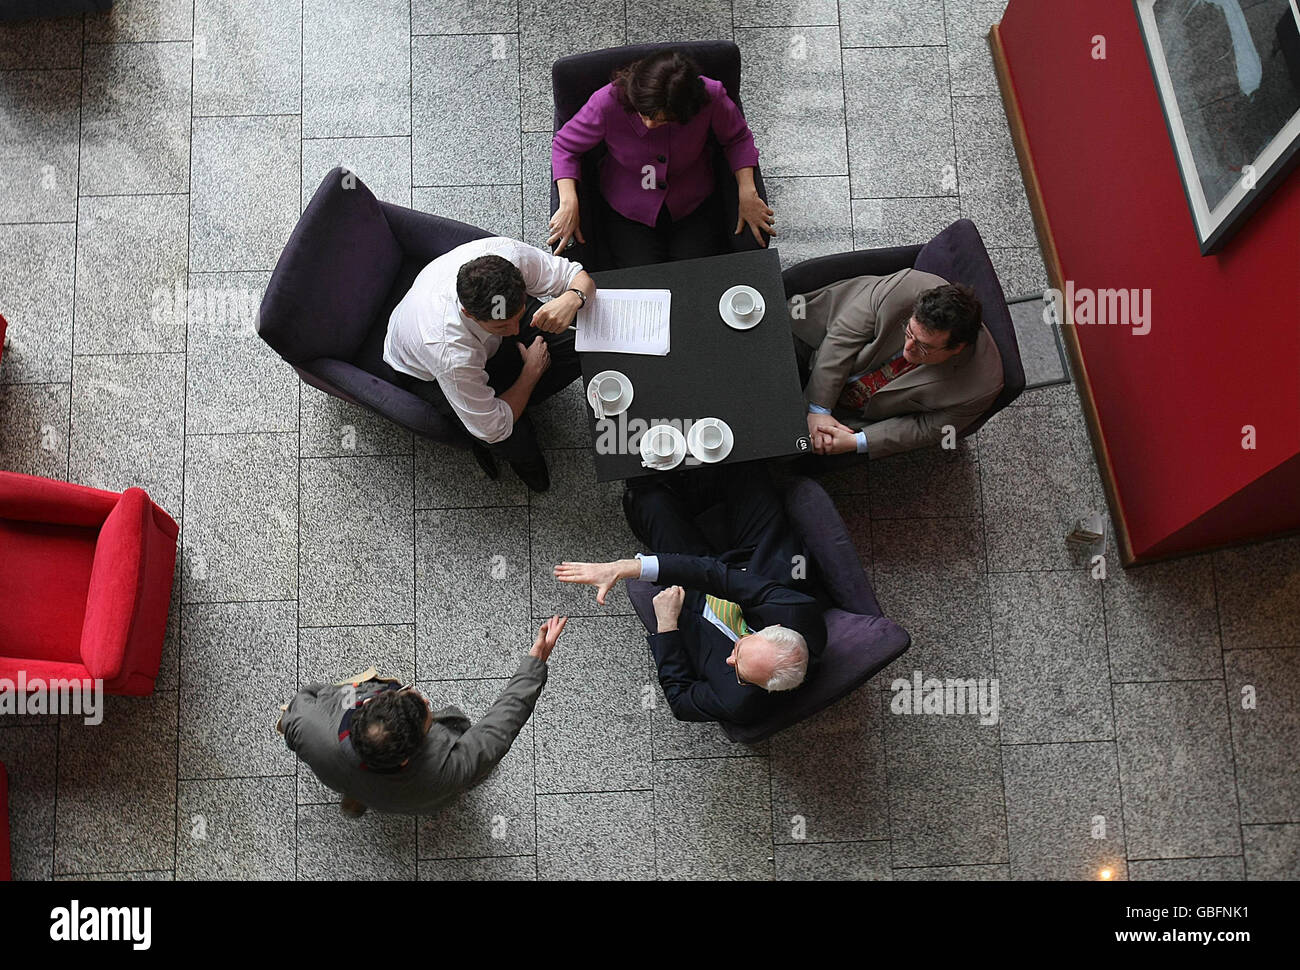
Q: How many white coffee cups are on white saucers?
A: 4